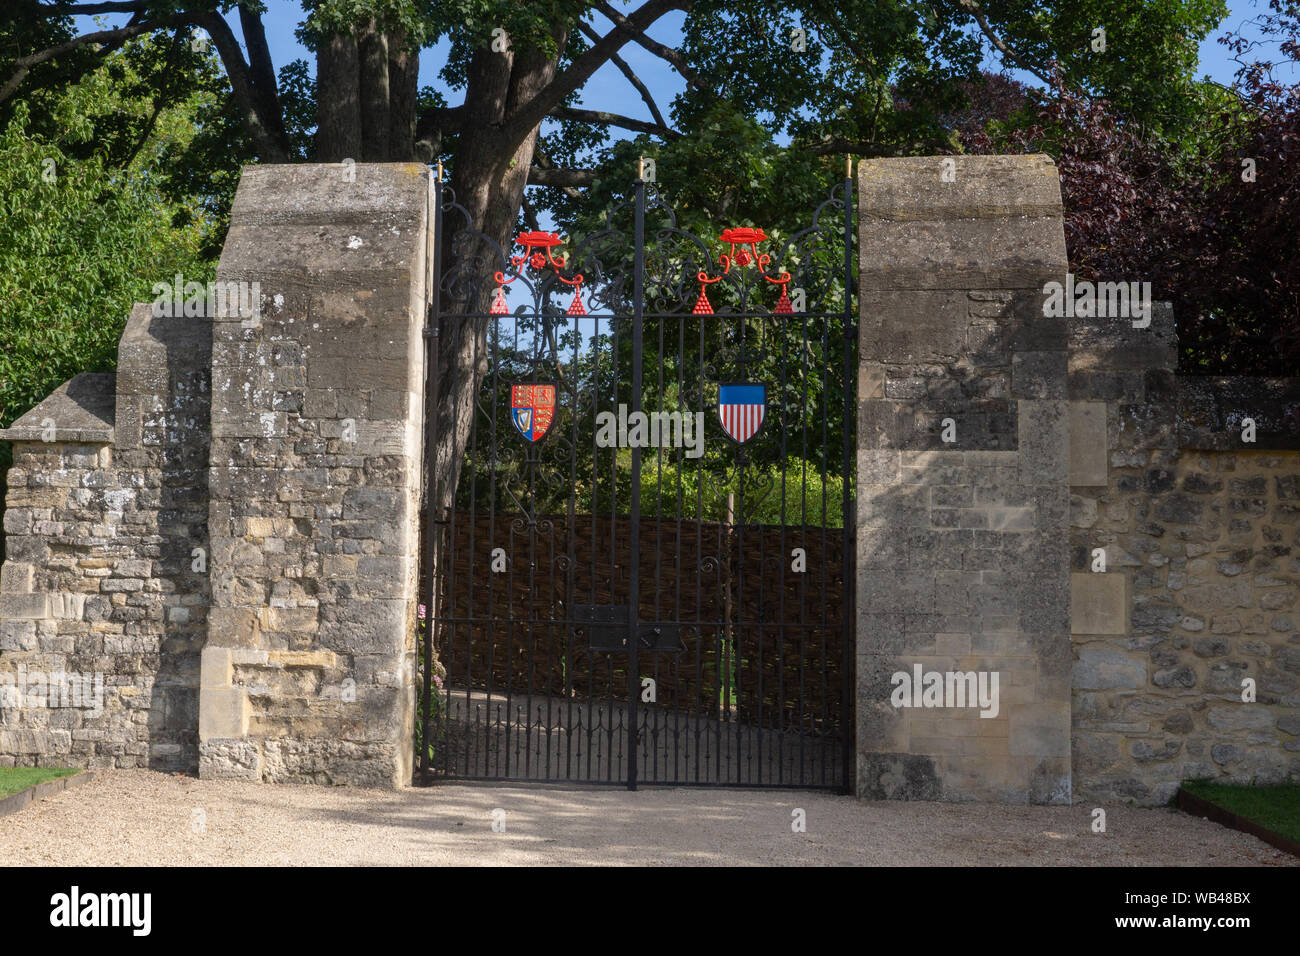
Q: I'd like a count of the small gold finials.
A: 3